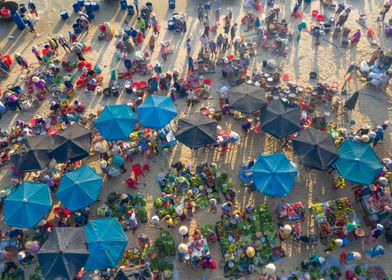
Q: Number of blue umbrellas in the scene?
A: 7